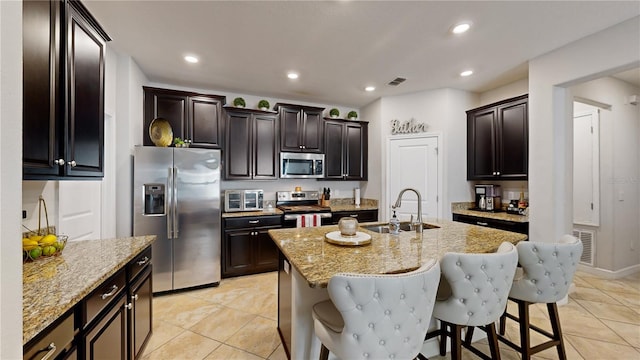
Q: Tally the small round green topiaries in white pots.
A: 4